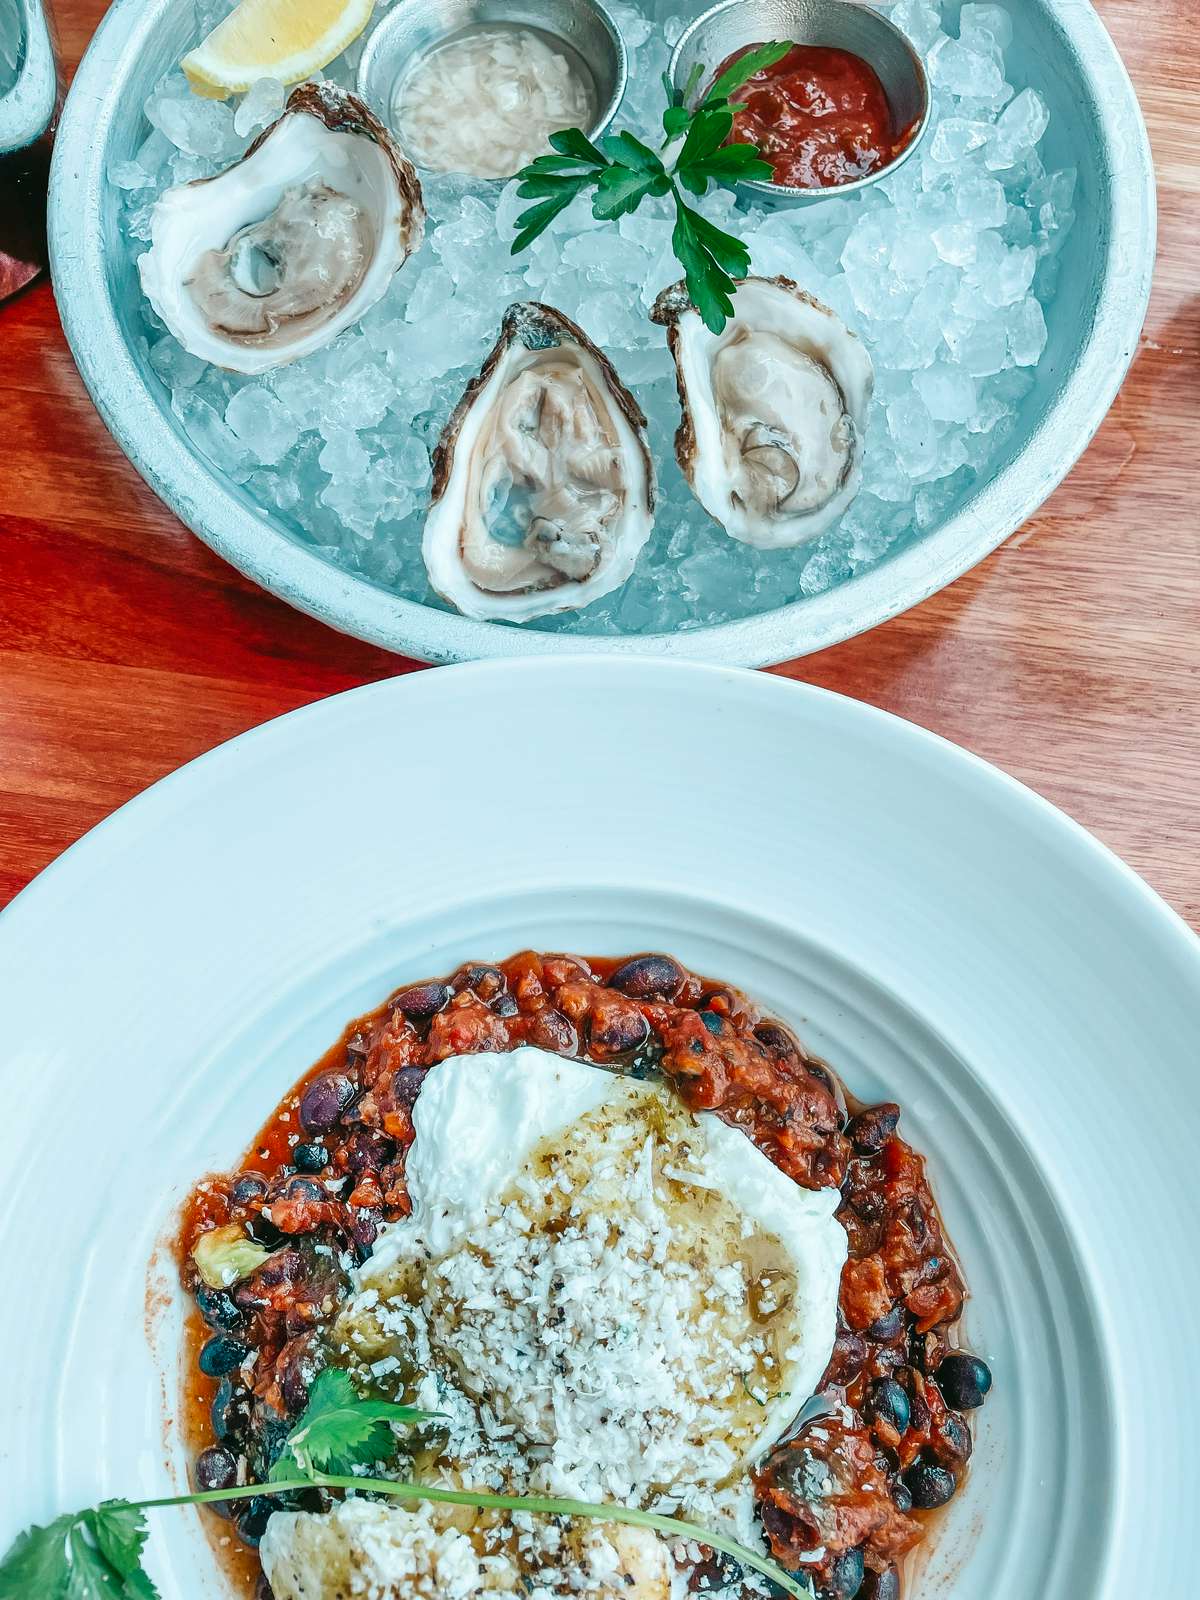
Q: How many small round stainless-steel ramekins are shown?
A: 2